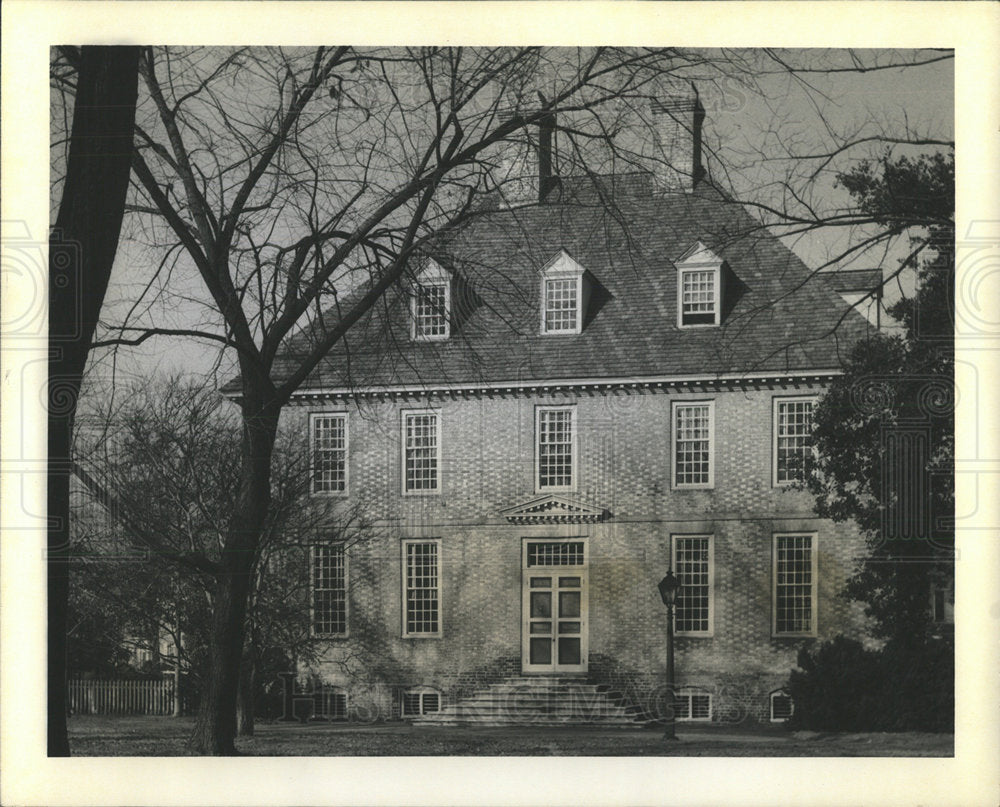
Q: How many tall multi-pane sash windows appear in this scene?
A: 9